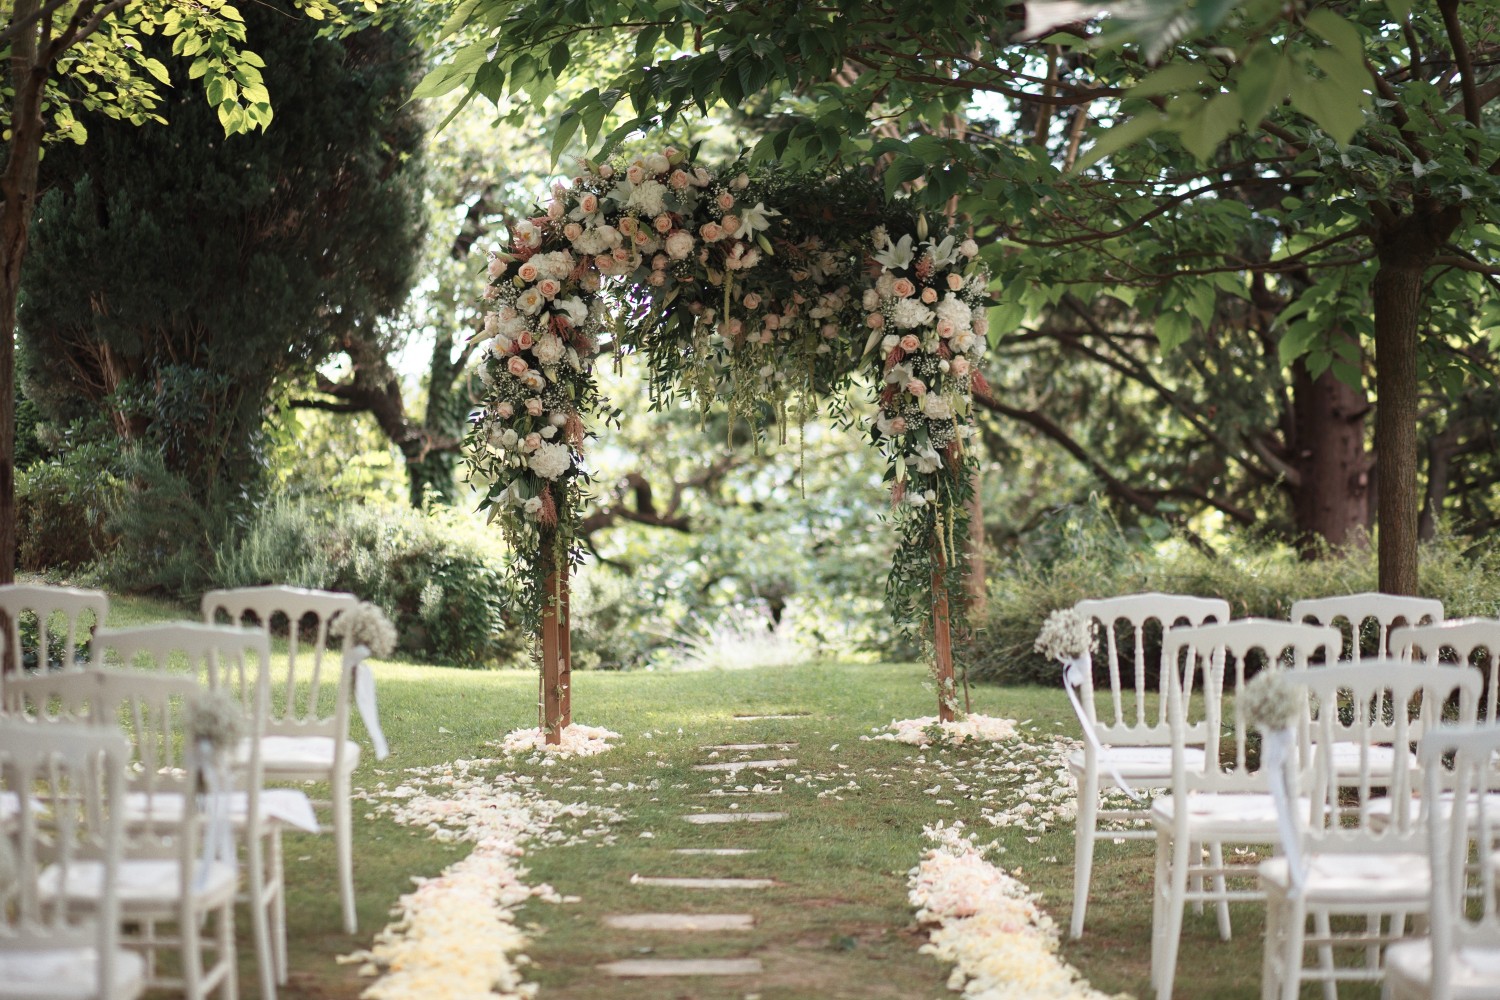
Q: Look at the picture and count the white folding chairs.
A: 11